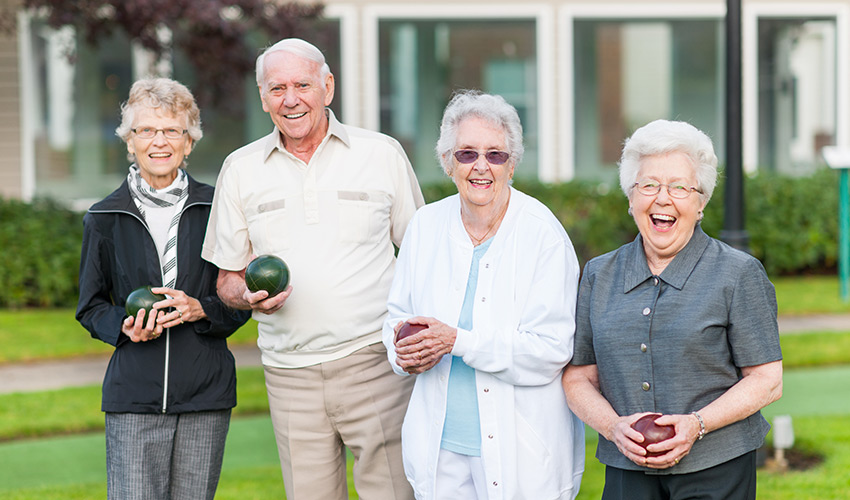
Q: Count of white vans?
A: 0